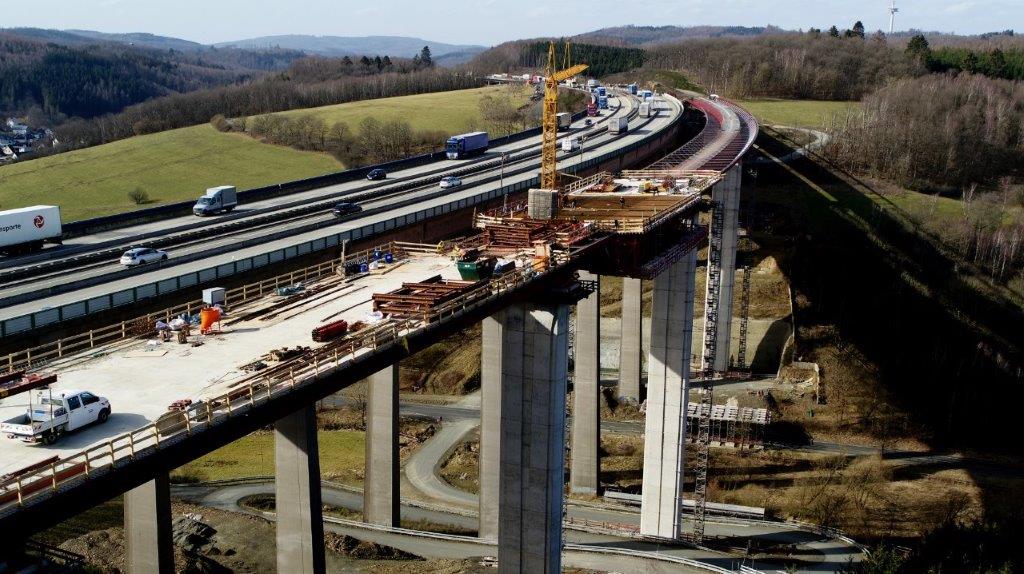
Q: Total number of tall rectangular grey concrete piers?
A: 9